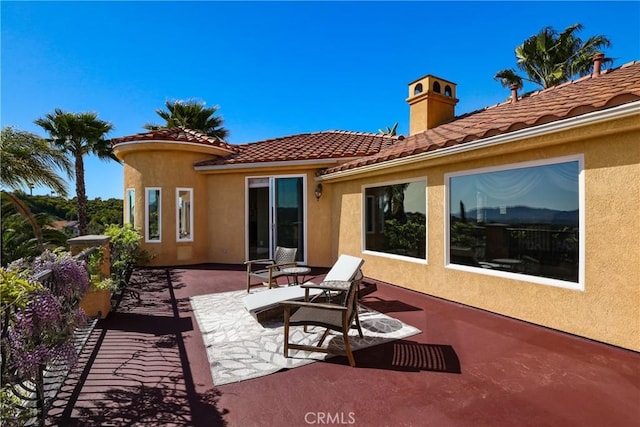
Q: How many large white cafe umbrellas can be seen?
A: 0